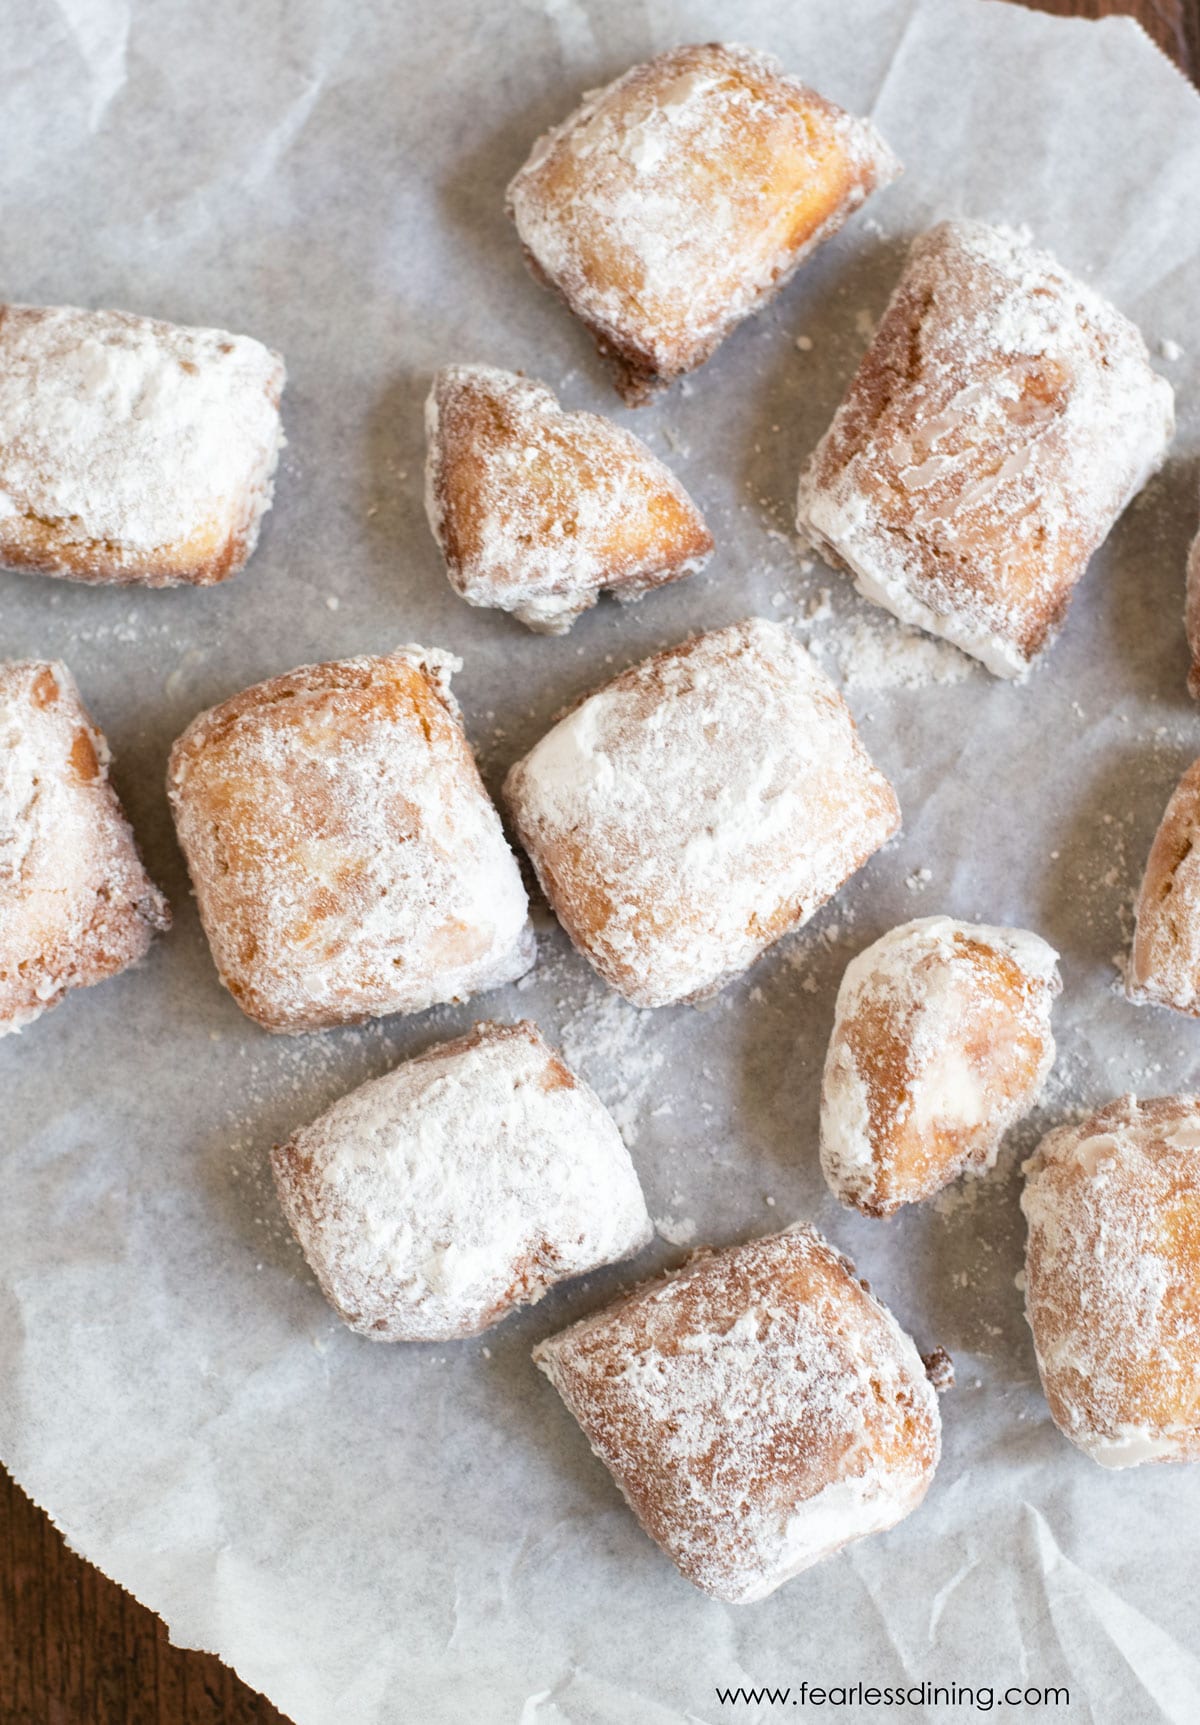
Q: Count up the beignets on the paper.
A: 13